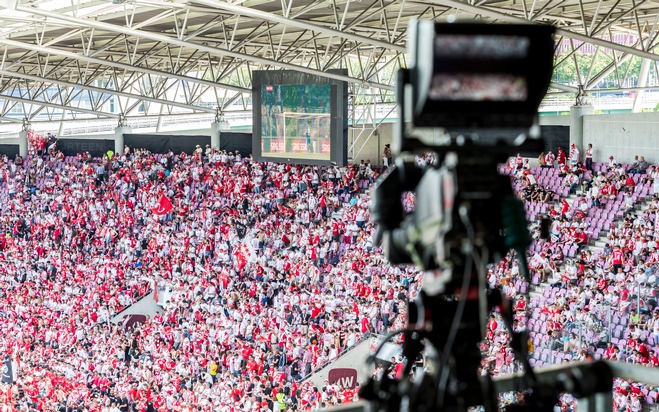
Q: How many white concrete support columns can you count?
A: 4